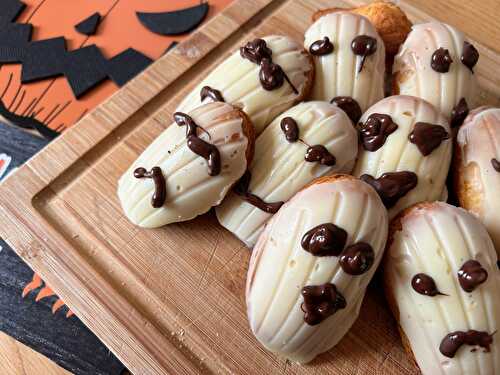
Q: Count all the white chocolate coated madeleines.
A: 9